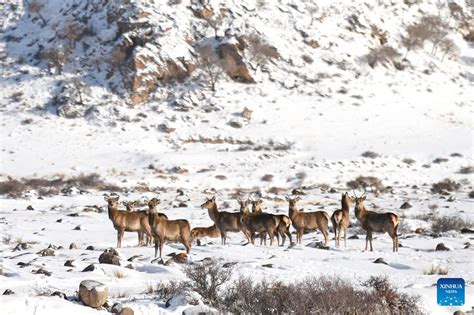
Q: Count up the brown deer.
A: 10